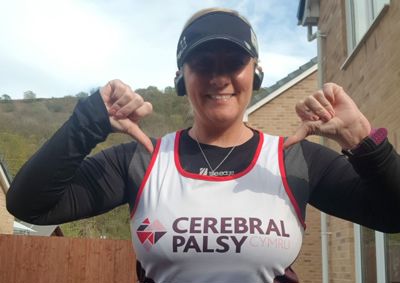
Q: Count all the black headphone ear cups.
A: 2